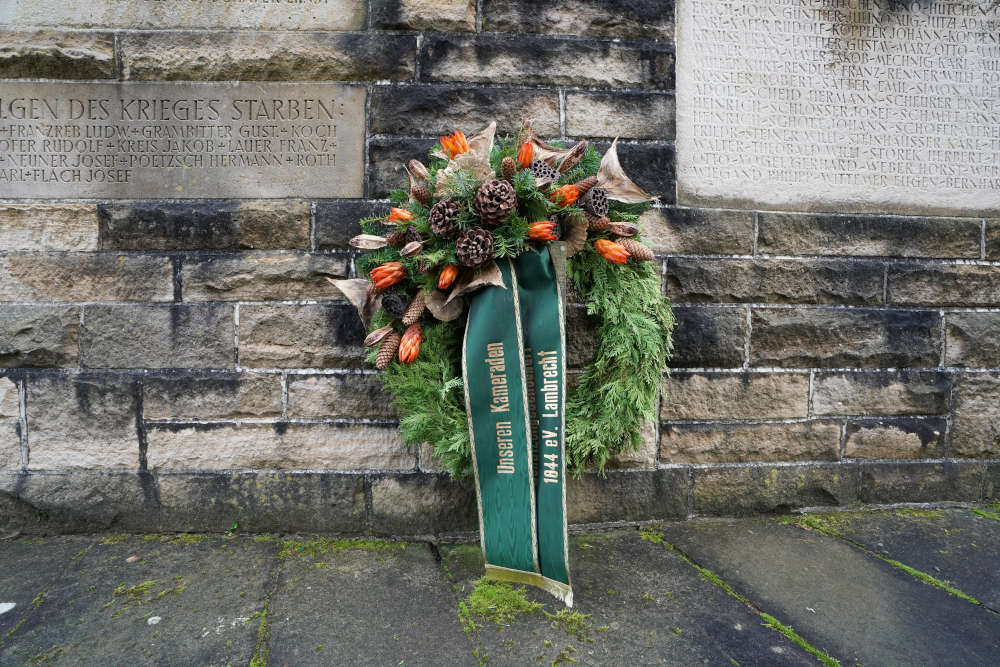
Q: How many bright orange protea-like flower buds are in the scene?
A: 9